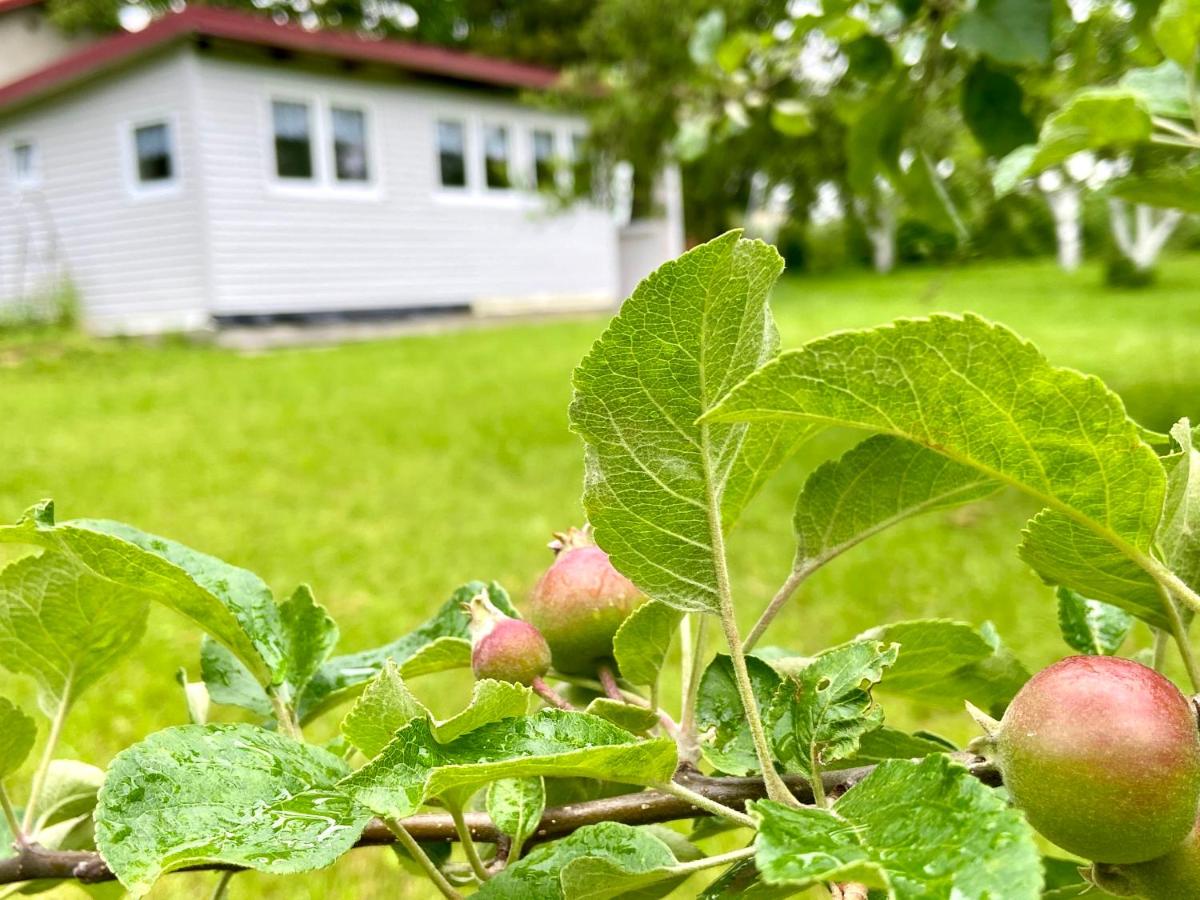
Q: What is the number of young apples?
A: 4